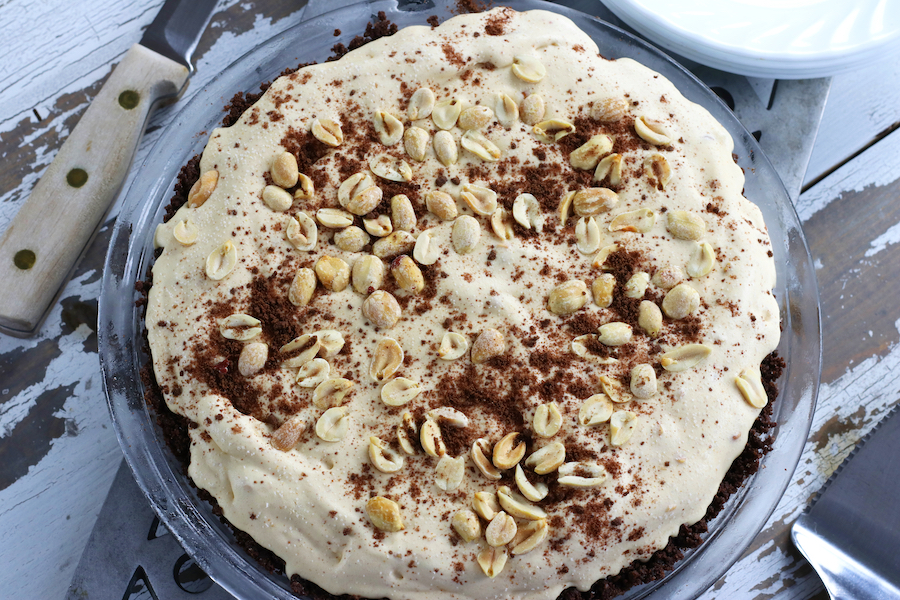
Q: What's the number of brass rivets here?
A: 3